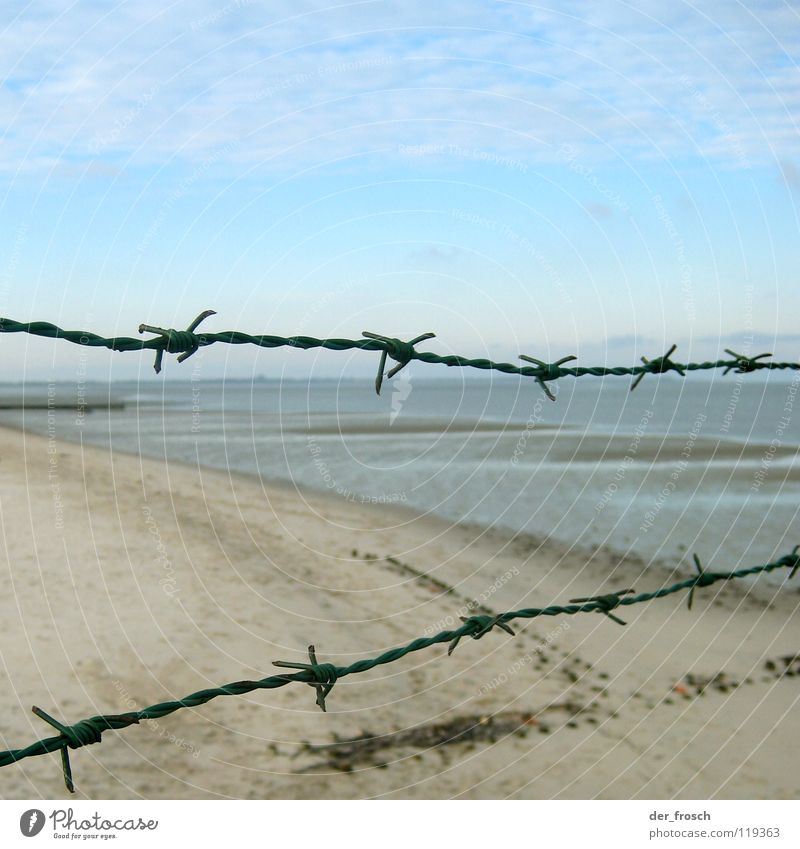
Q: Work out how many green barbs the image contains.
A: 11